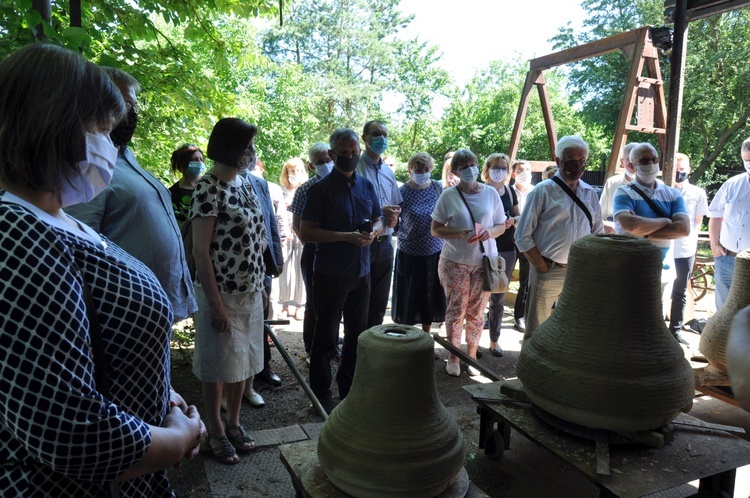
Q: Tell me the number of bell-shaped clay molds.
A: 3